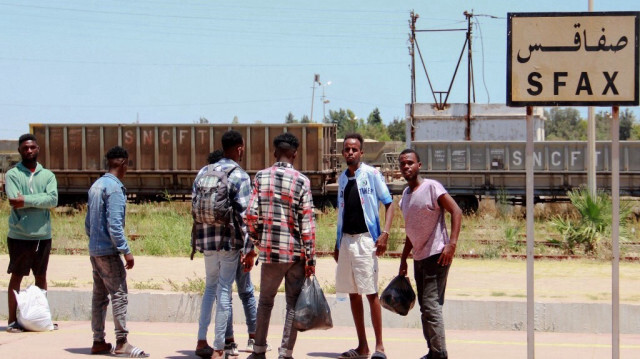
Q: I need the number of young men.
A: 7